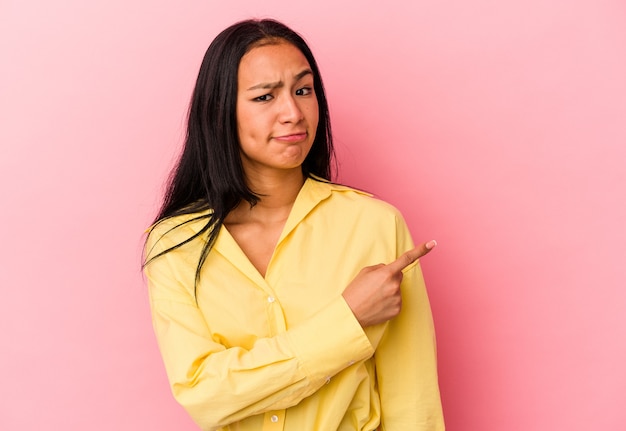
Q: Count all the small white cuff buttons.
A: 2